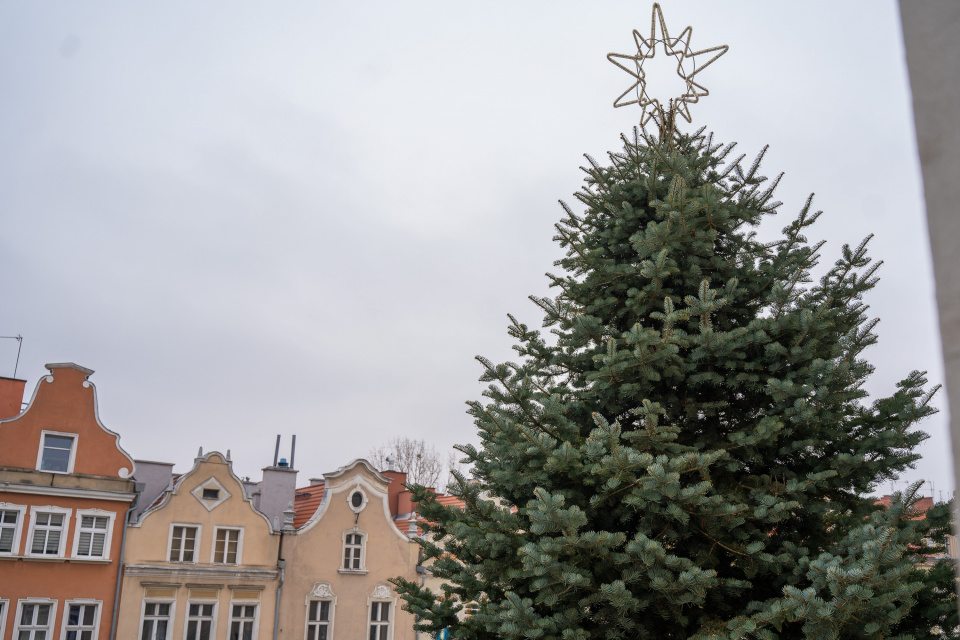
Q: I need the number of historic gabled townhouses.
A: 3